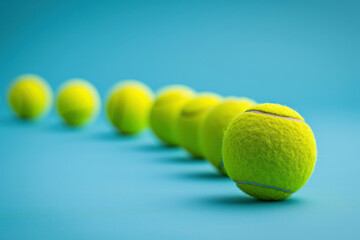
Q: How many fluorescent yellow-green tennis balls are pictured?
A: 7